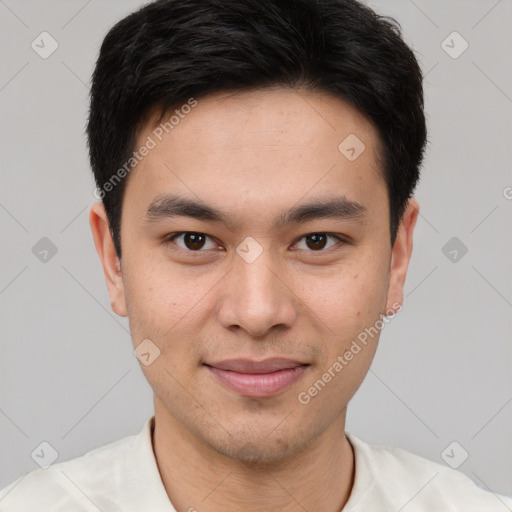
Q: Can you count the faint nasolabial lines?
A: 2